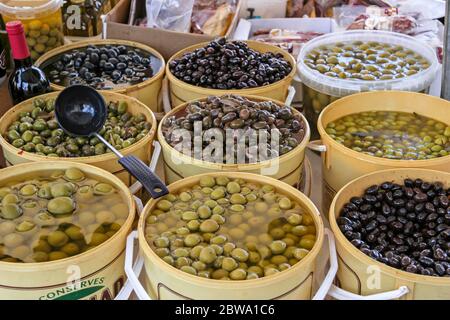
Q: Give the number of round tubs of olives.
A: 9